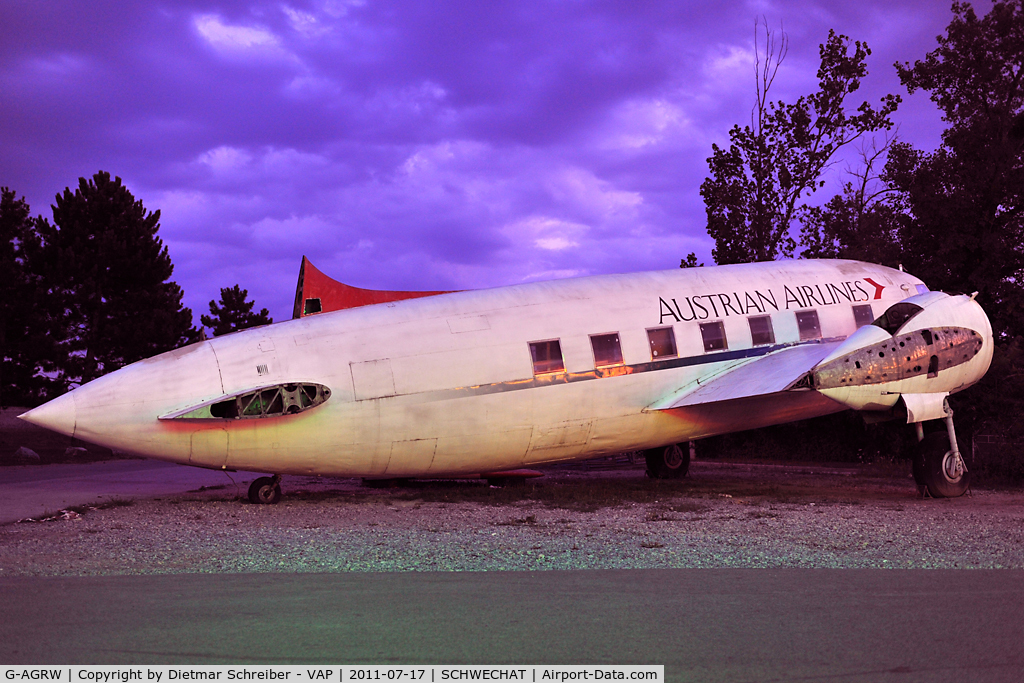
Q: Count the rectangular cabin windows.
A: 7